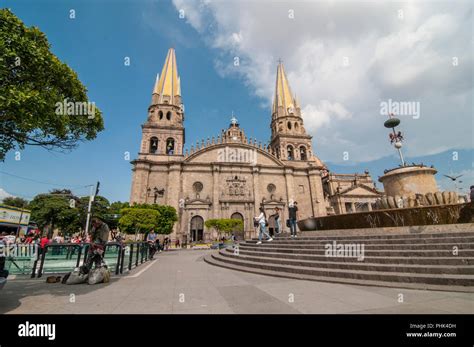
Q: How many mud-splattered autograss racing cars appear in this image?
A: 0